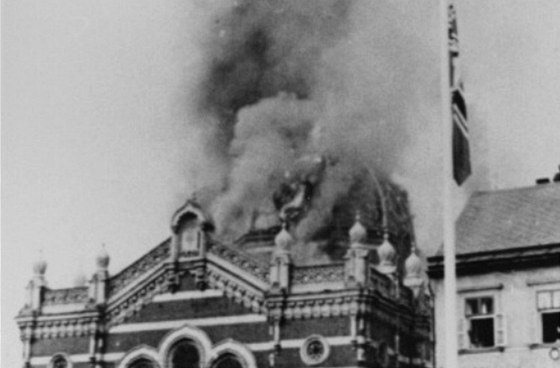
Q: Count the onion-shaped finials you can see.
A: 6